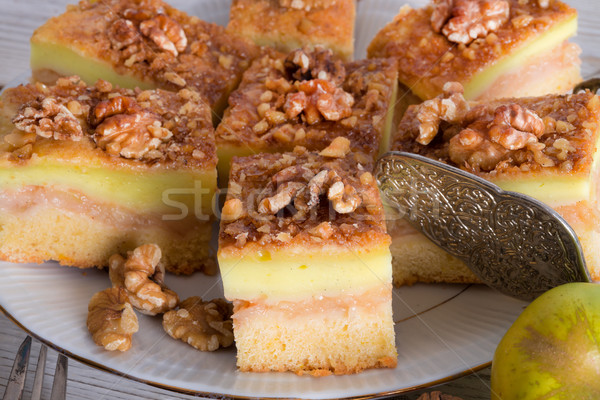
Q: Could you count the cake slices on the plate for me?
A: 7